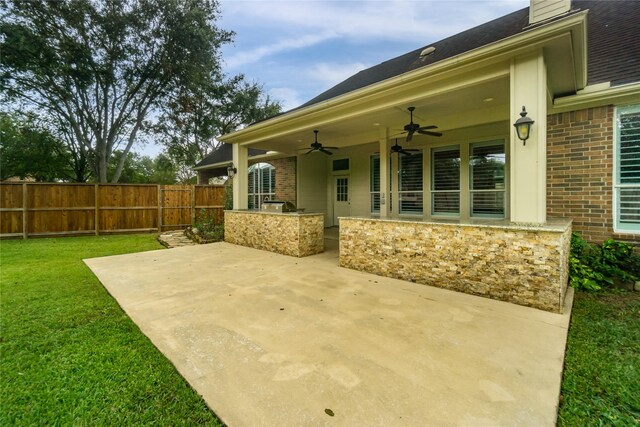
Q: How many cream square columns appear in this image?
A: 3